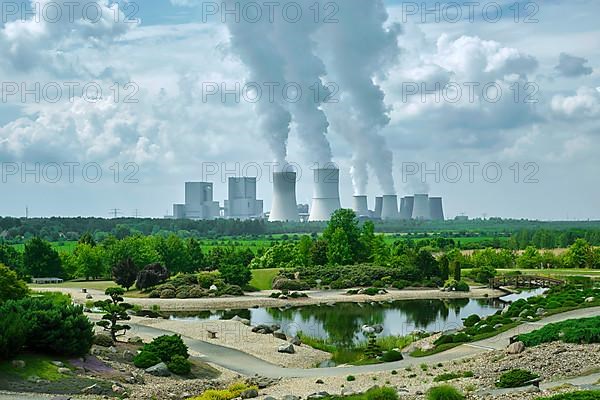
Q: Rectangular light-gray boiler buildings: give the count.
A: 2